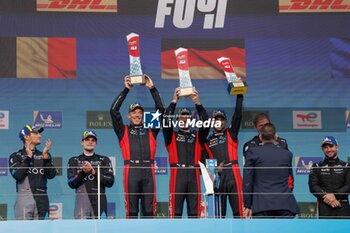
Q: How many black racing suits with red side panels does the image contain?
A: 3